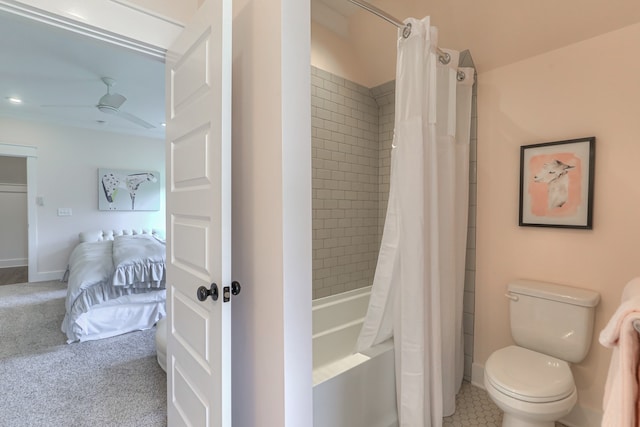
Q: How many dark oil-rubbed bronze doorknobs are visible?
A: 2